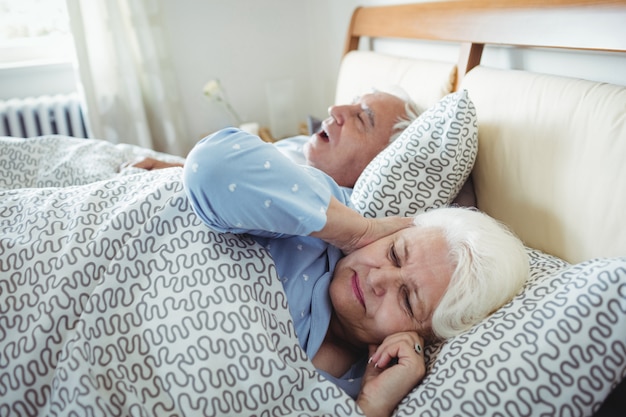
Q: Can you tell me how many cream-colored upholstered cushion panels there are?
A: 2